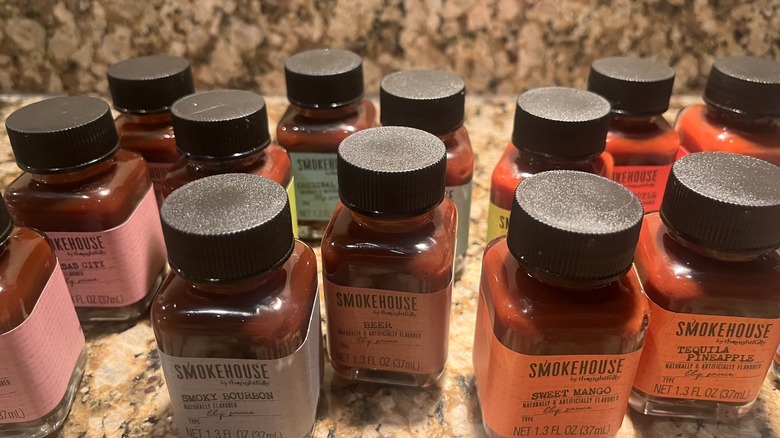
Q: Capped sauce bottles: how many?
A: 13